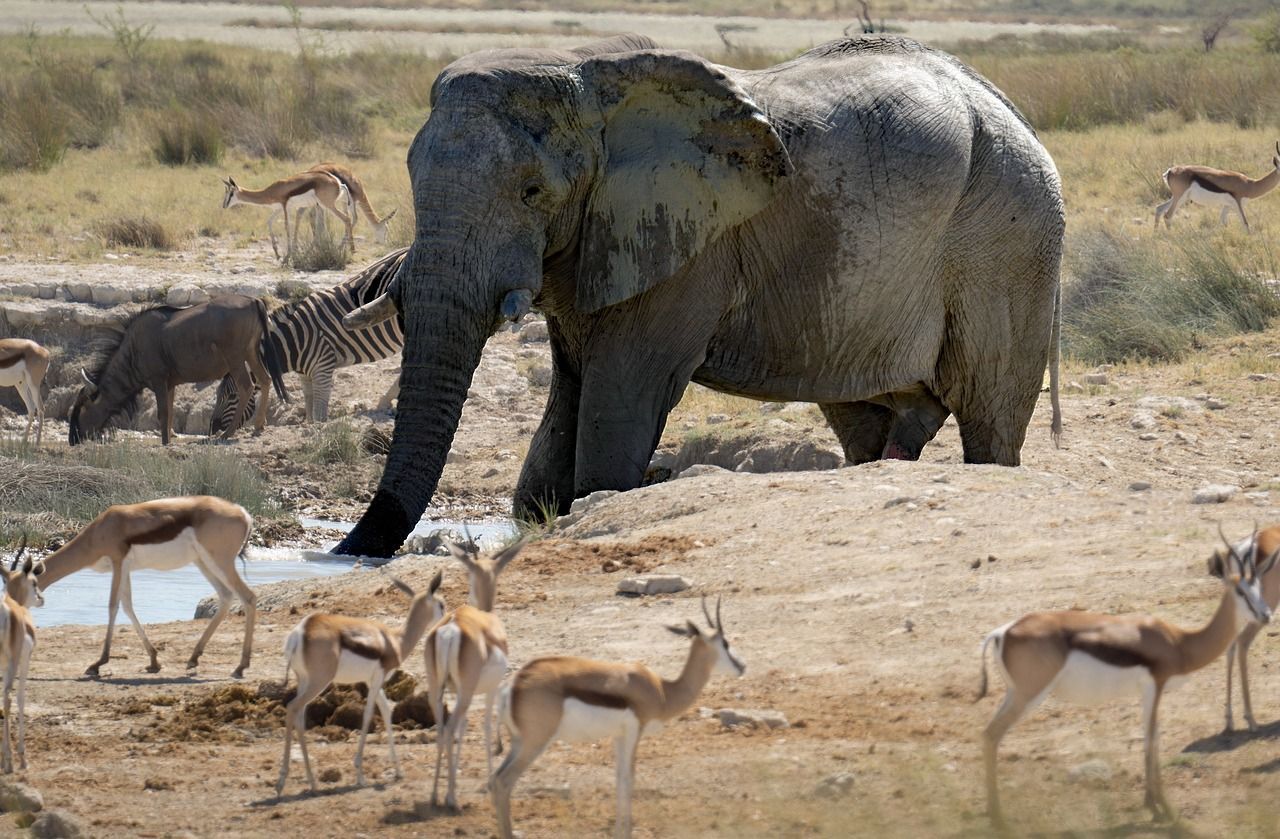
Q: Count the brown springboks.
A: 11